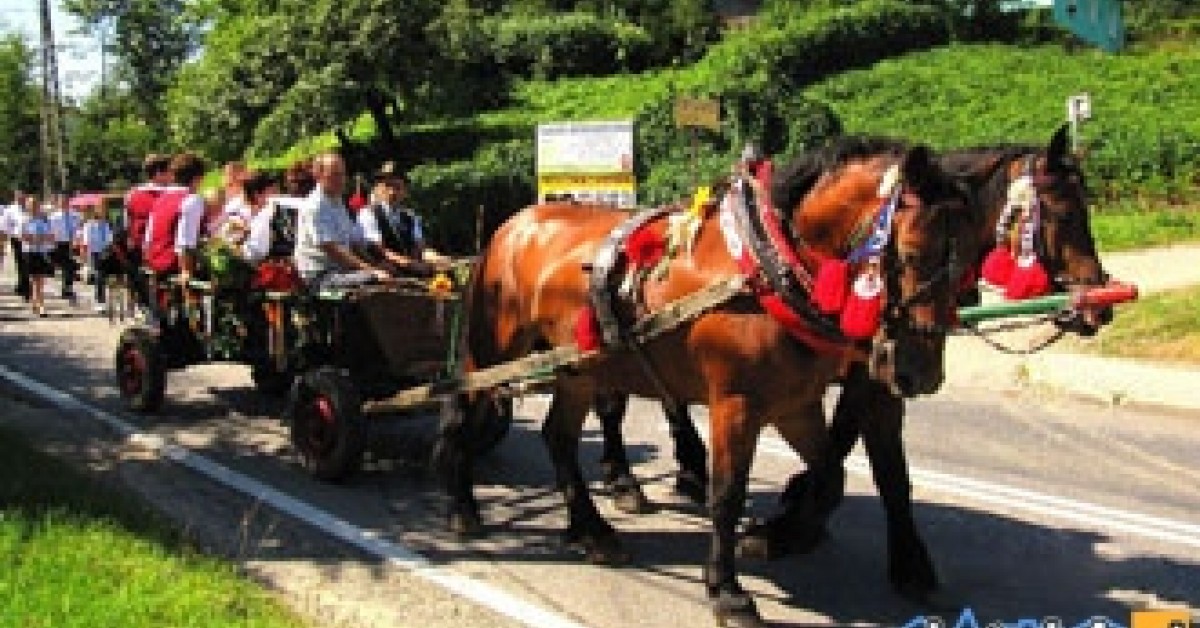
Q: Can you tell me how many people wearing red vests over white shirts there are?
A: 2